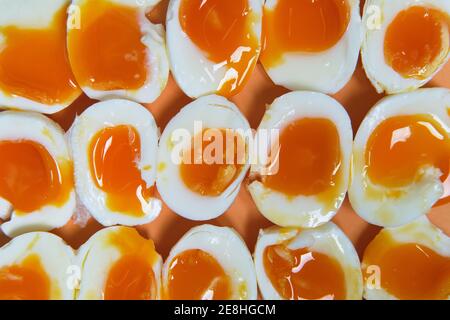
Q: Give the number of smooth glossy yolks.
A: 15